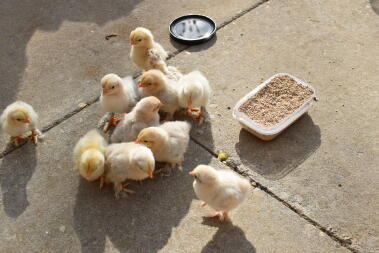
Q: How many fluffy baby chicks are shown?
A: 10